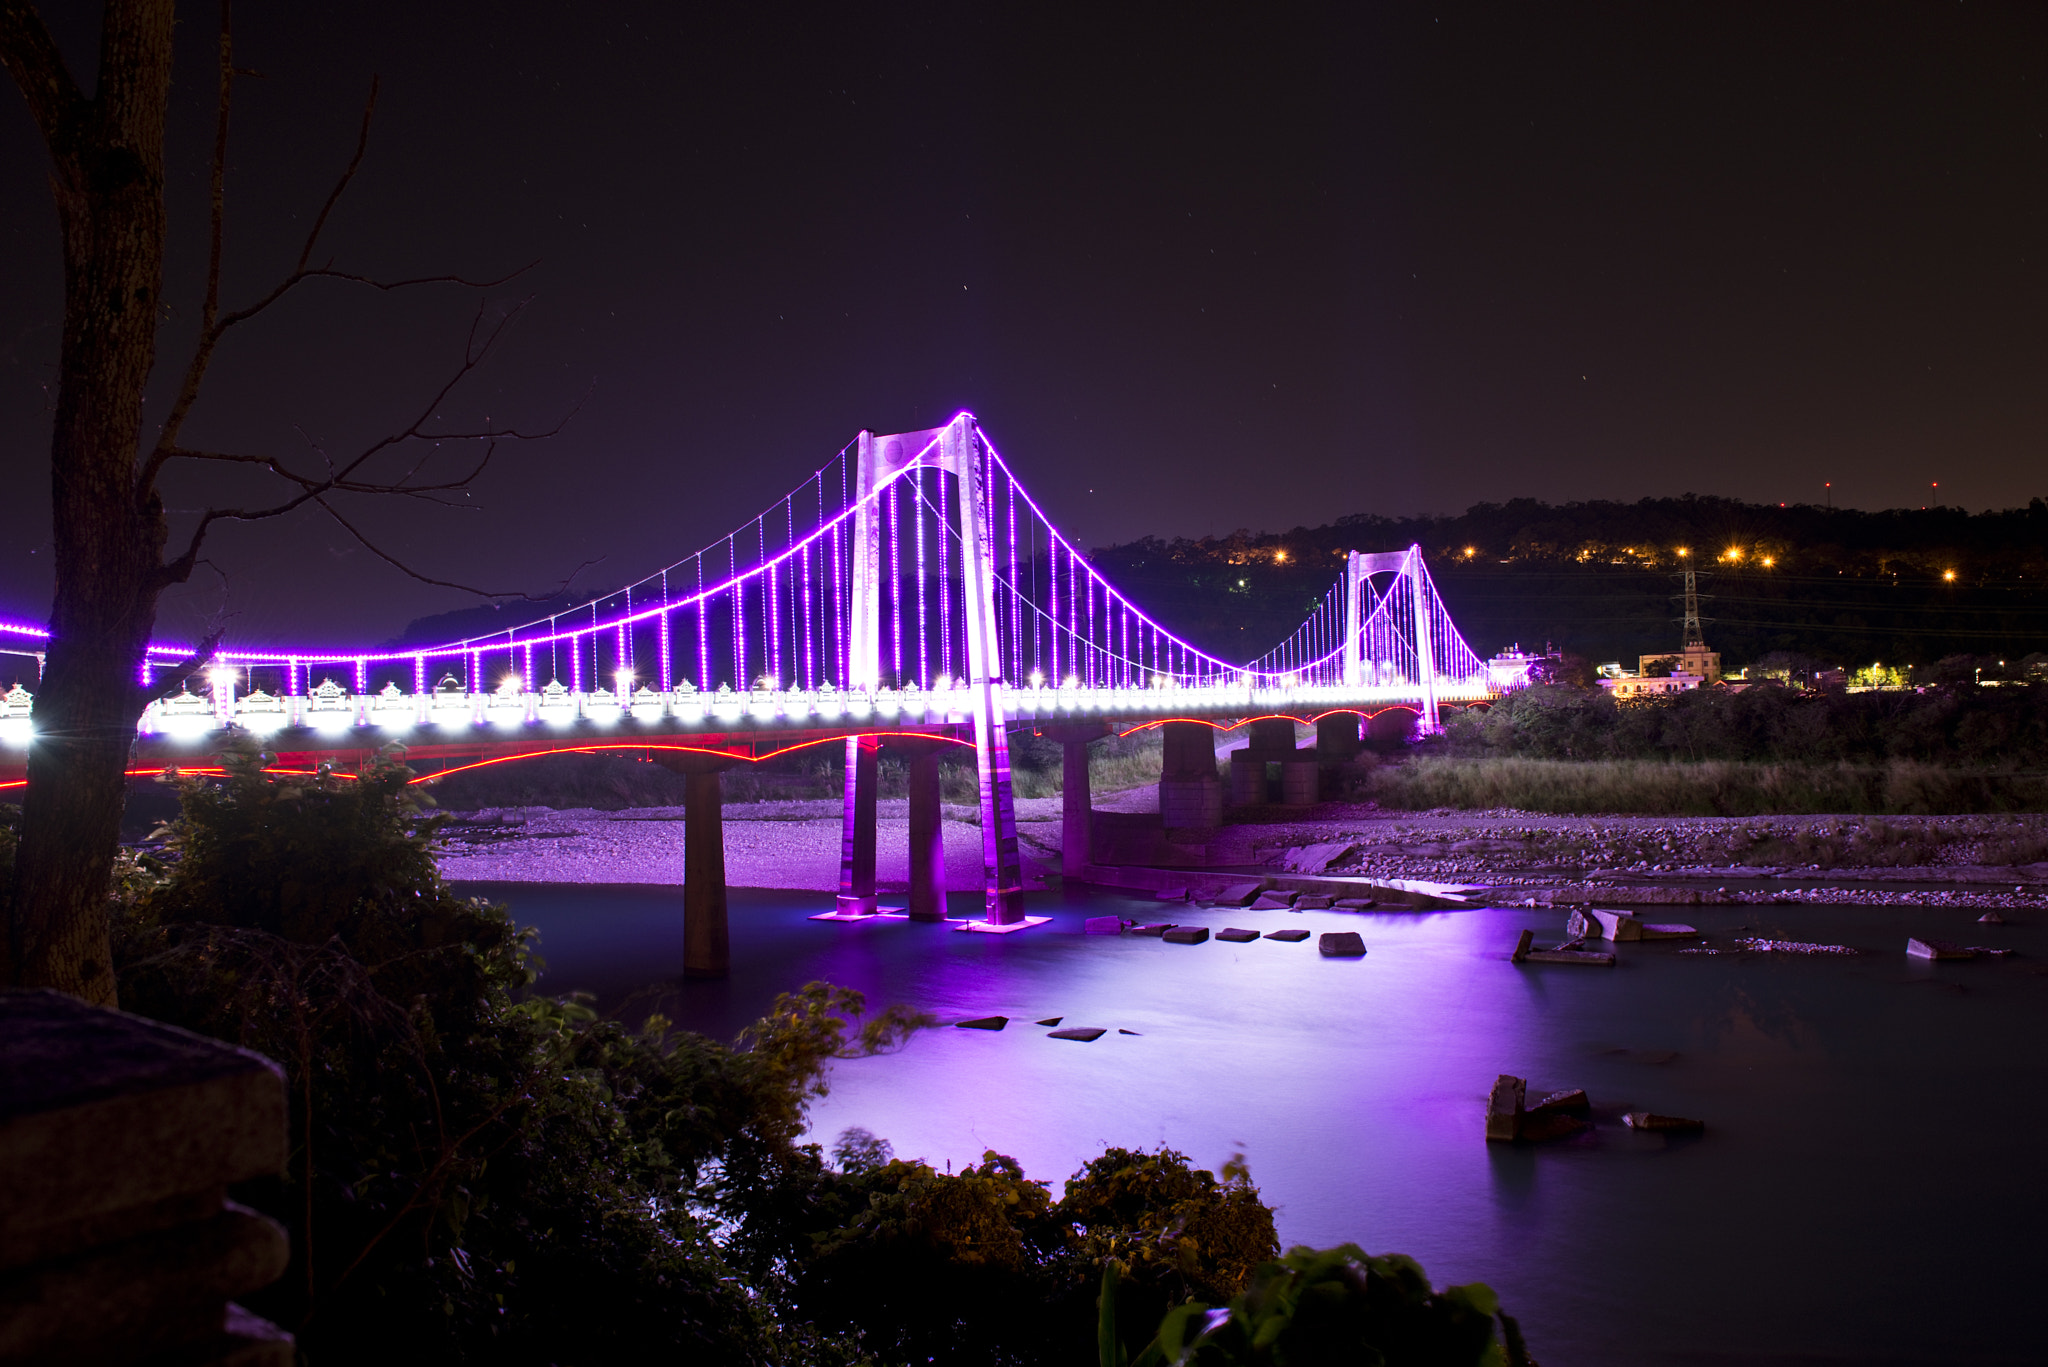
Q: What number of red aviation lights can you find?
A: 4